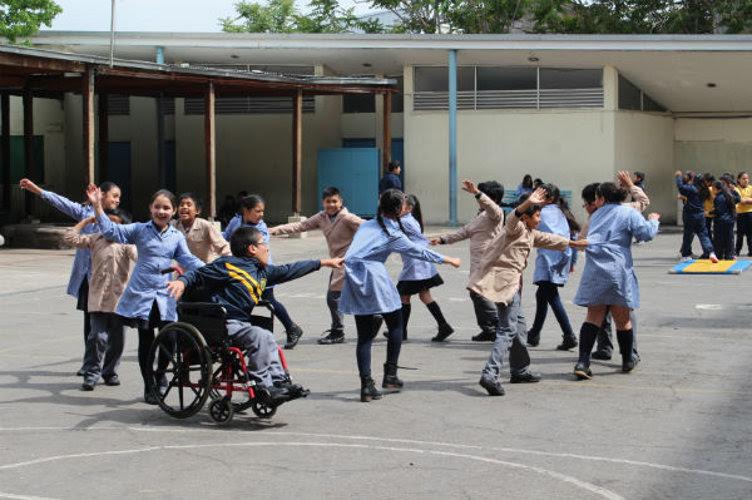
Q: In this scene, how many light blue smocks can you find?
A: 7